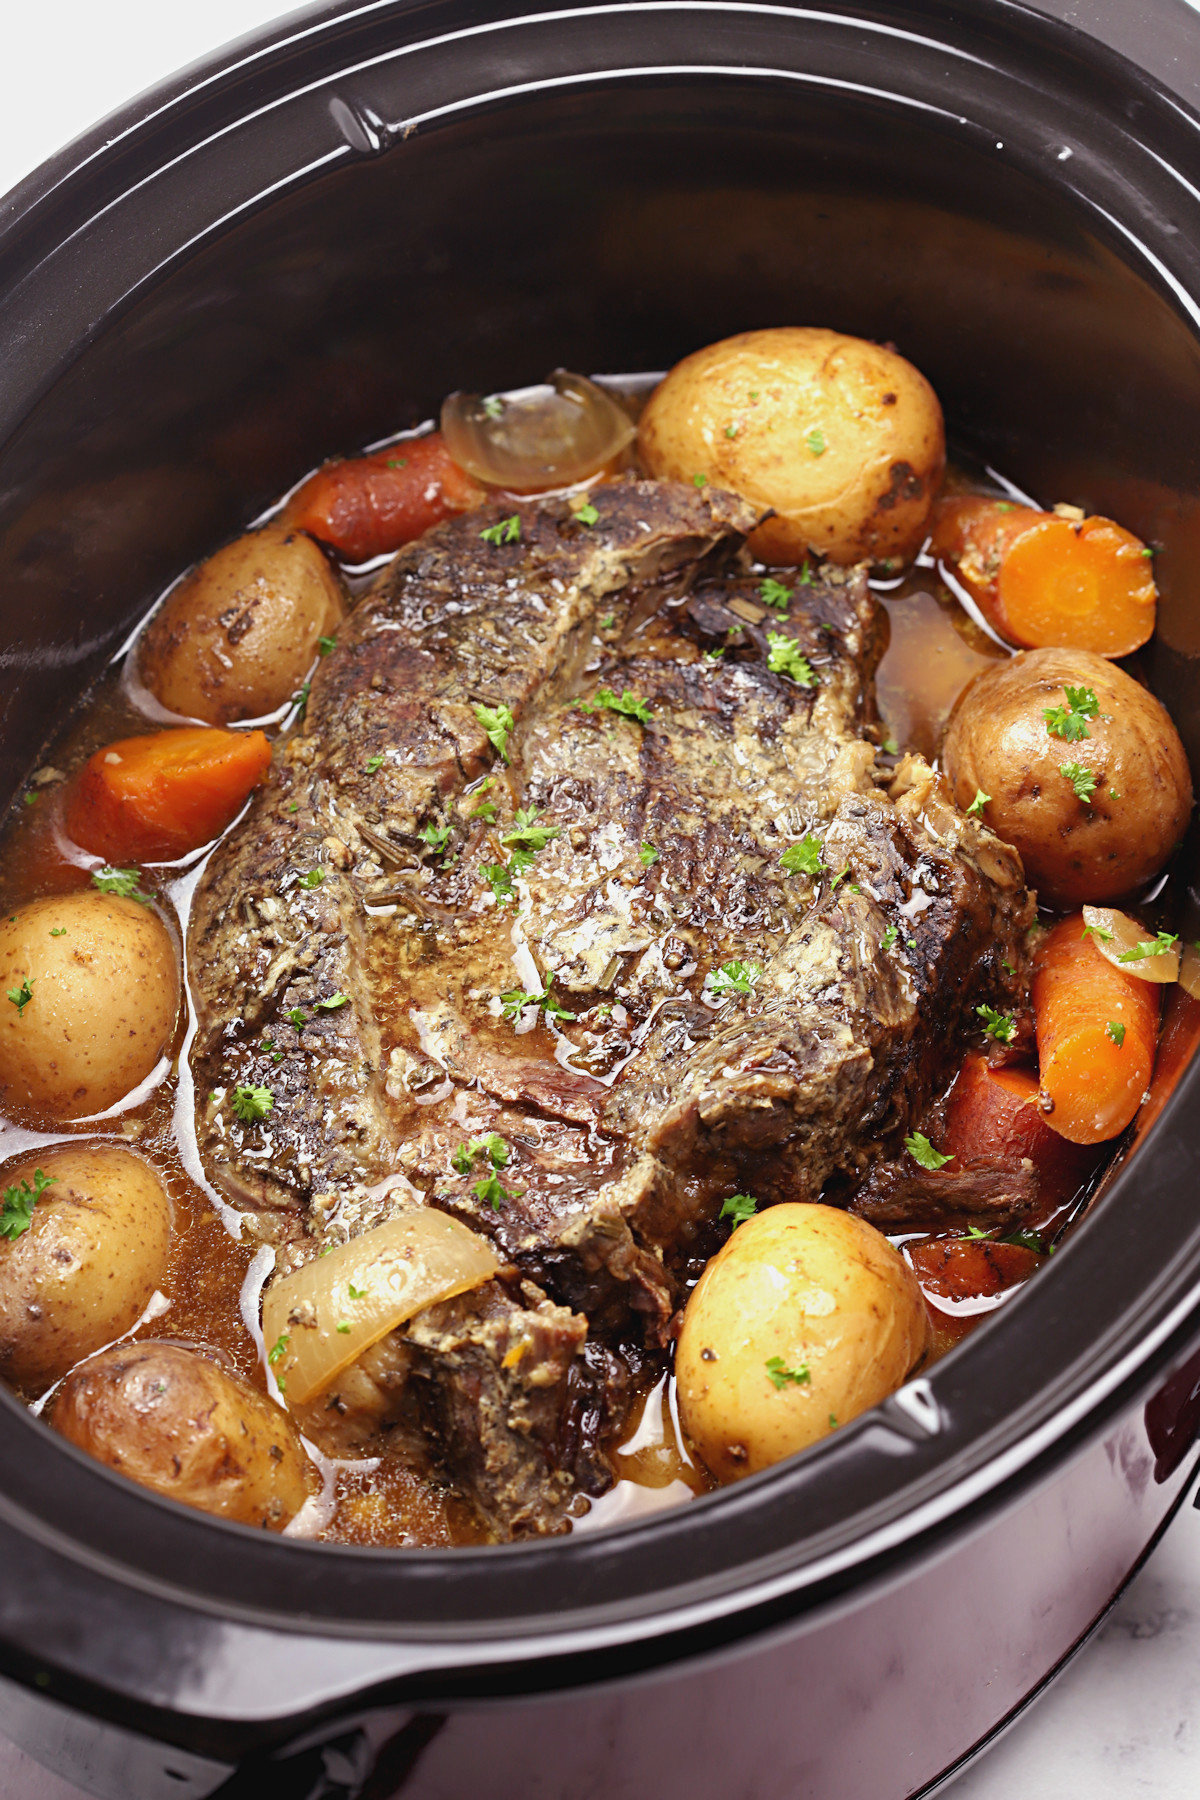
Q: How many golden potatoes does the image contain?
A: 7